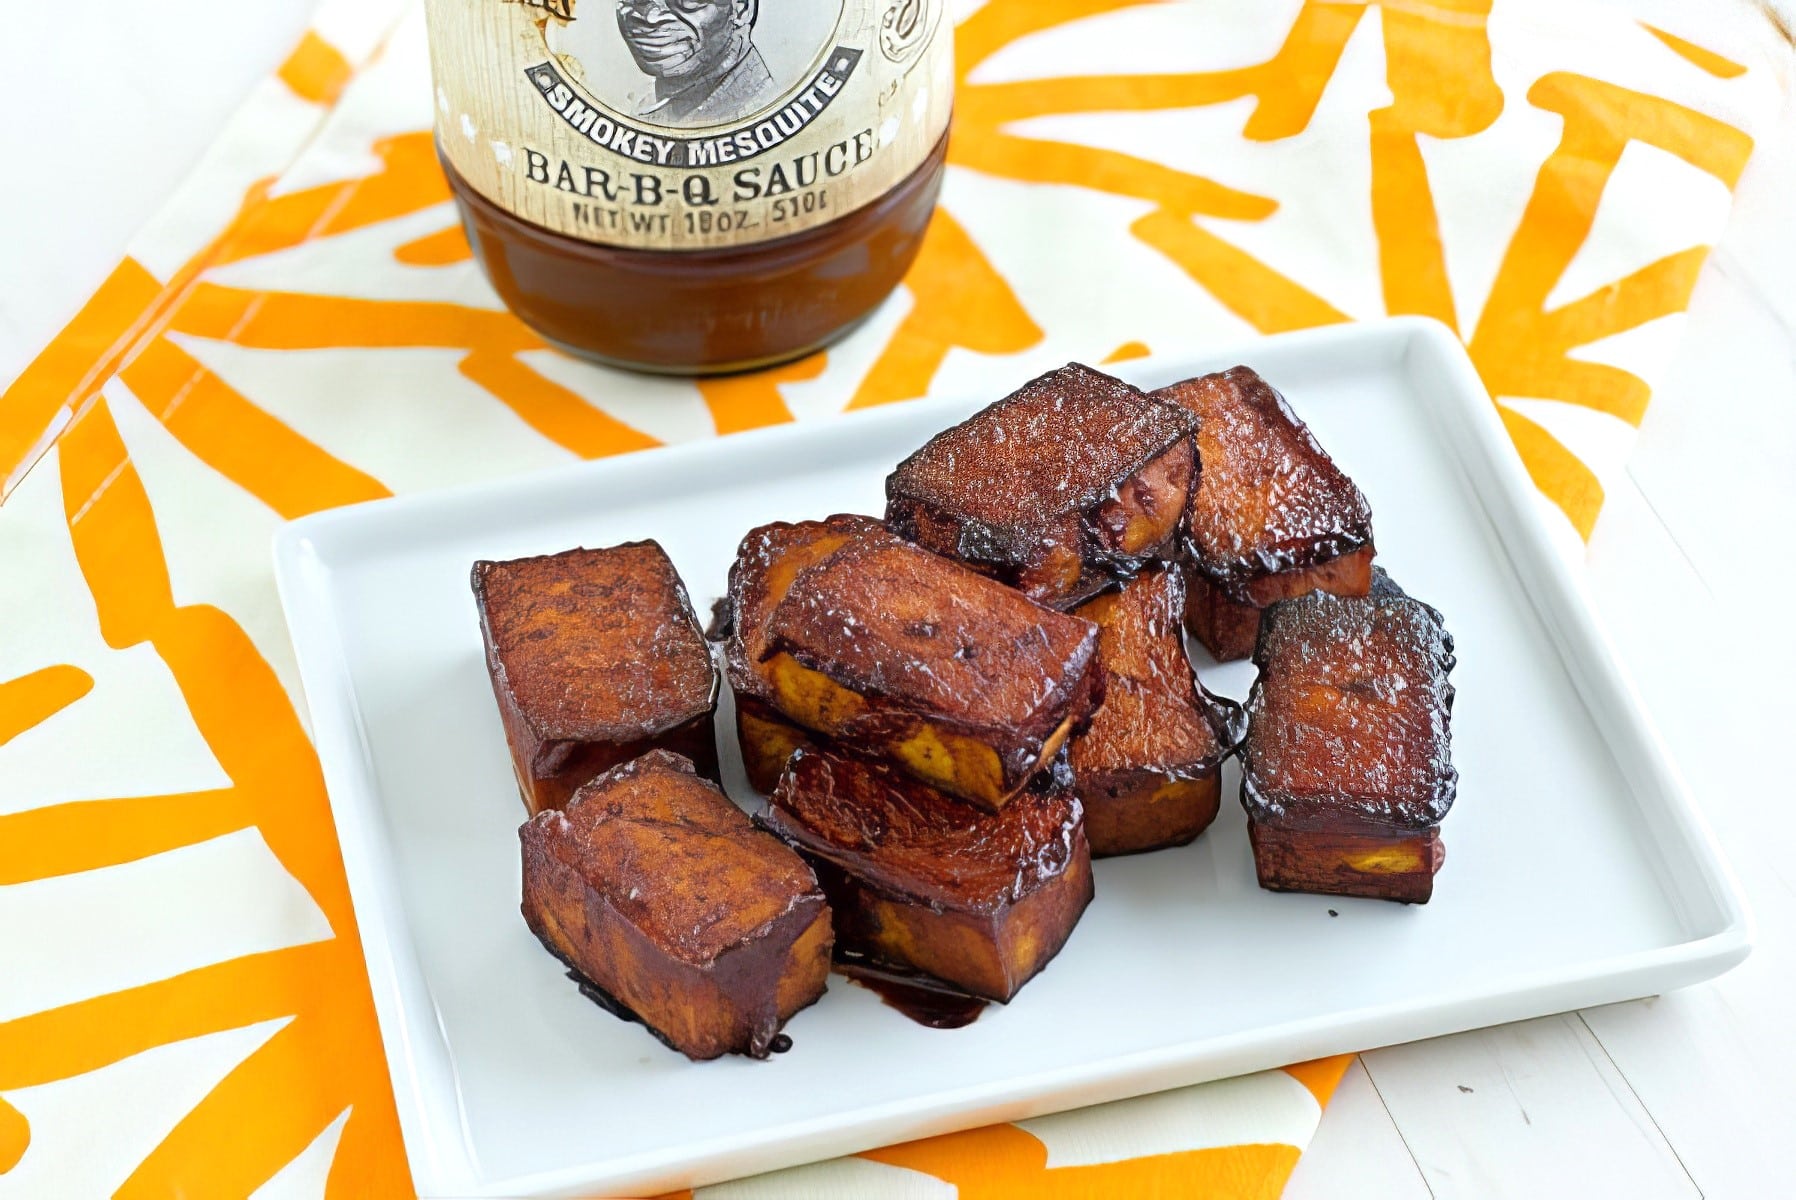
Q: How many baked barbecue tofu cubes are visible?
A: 9